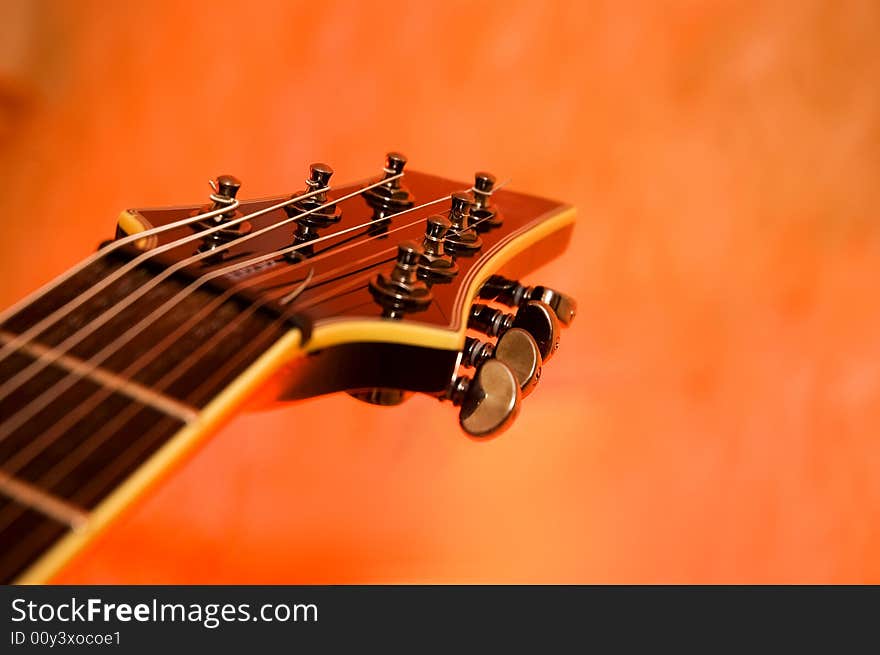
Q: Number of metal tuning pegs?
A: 7